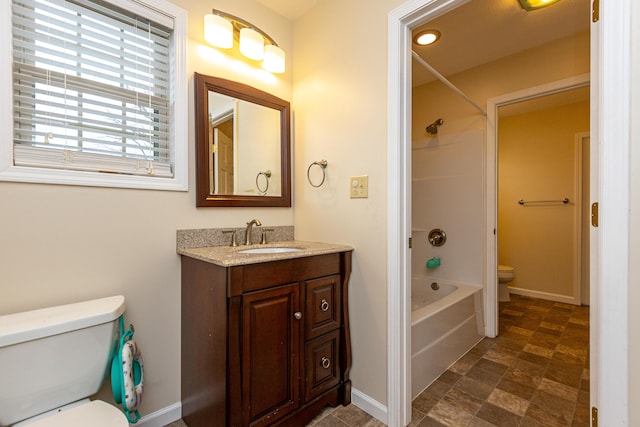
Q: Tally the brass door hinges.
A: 3